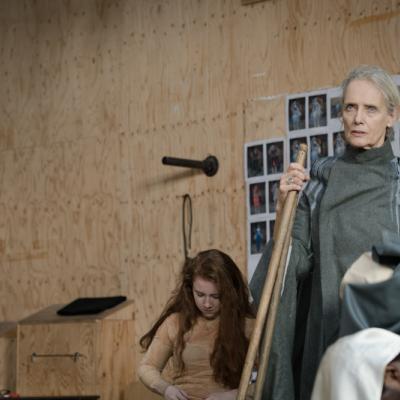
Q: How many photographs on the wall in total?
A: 12